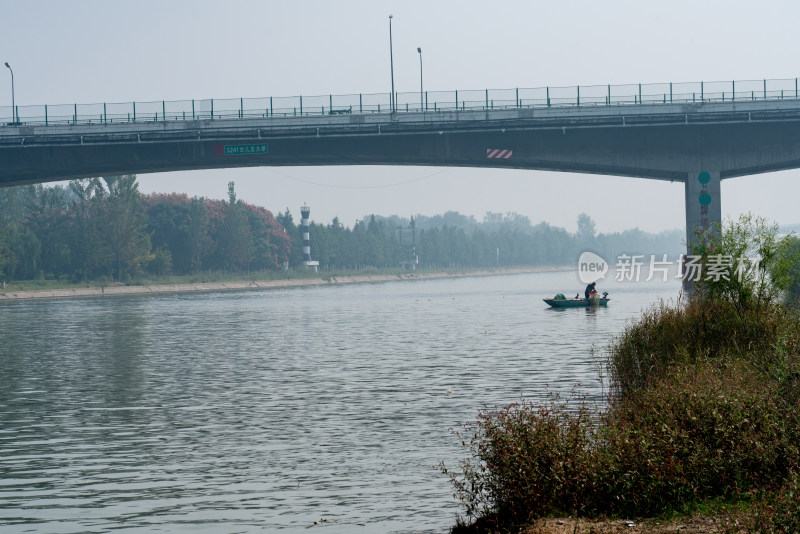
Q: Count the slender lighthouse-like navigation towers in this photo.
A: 1